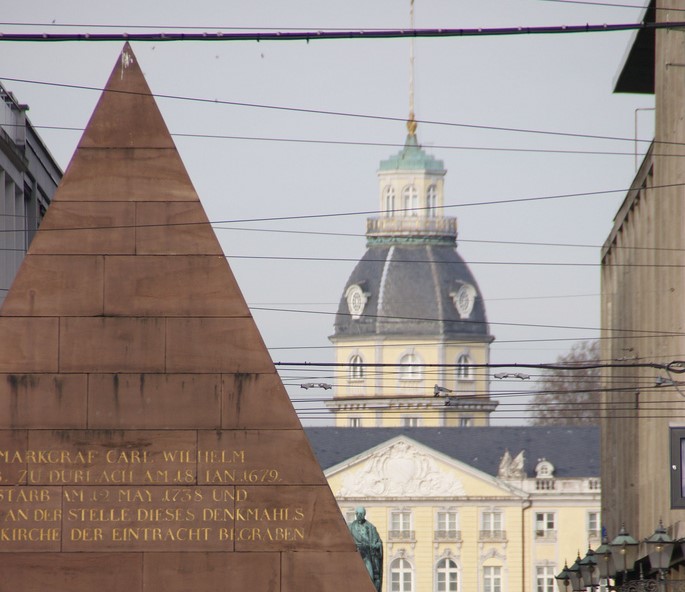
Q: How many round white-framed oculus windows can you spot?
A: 2